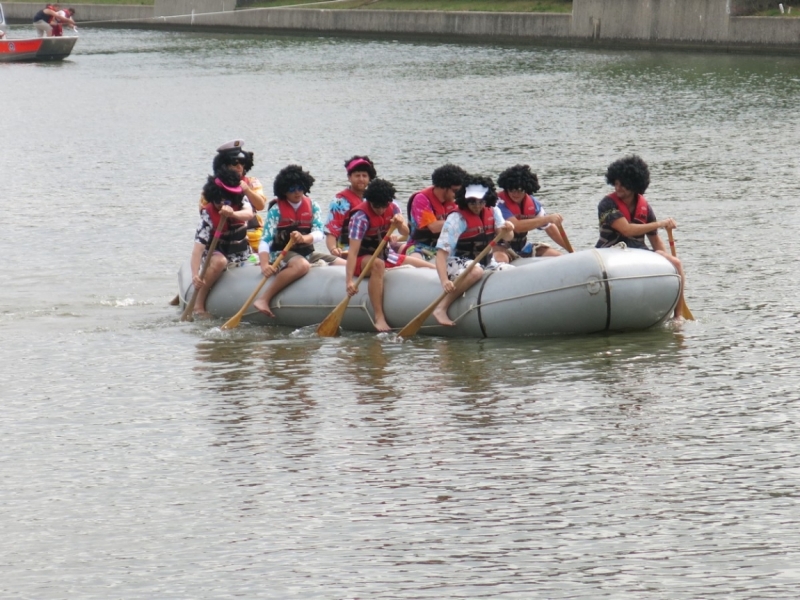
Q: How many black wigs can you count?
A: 9